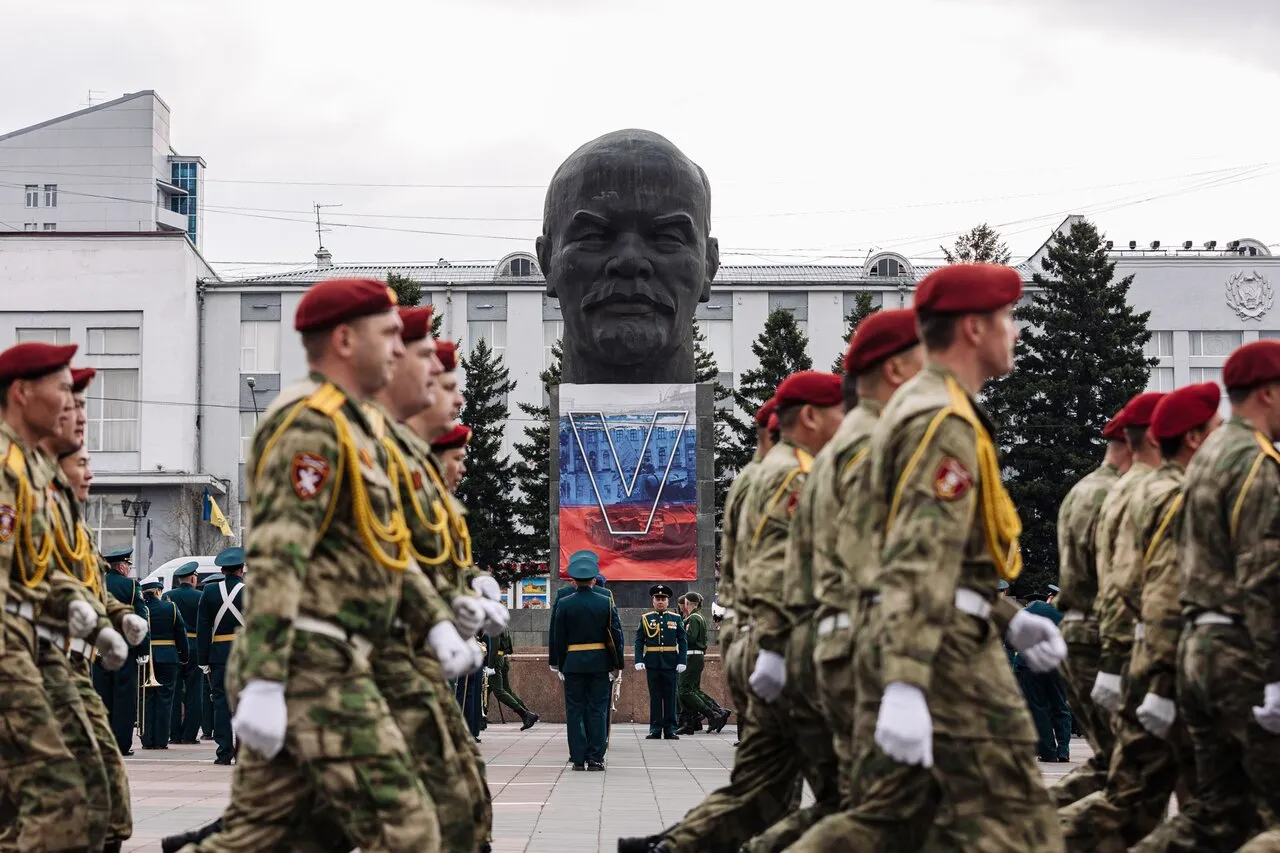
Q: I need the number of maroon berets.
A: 14